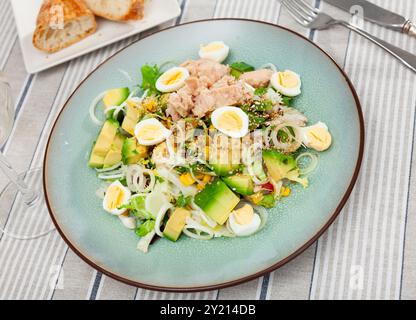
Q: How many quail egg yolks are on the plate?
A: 8